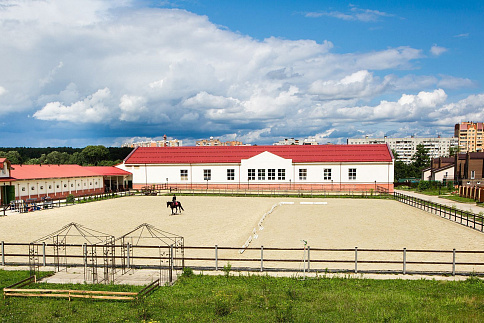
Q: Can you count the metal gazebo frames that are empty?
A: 2